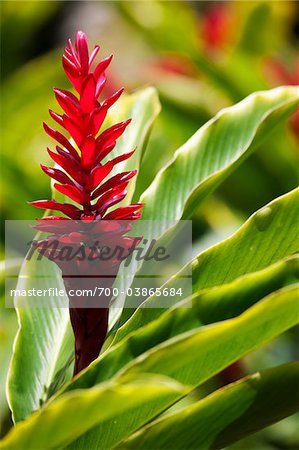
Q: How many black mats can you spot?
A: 0